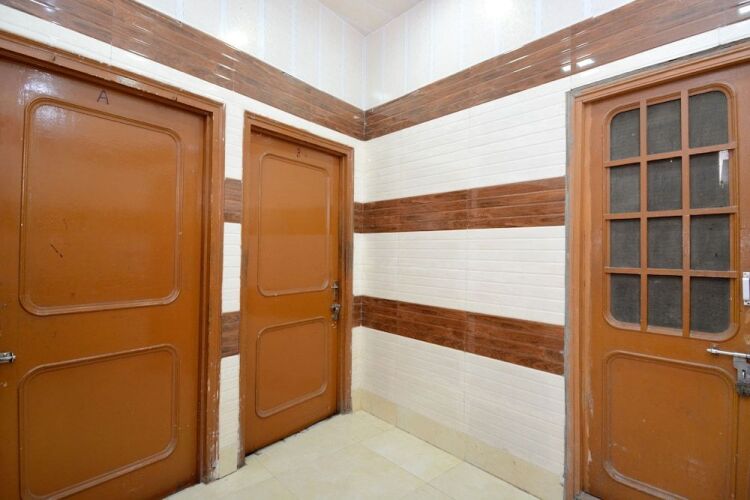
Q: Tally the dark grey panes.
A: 12